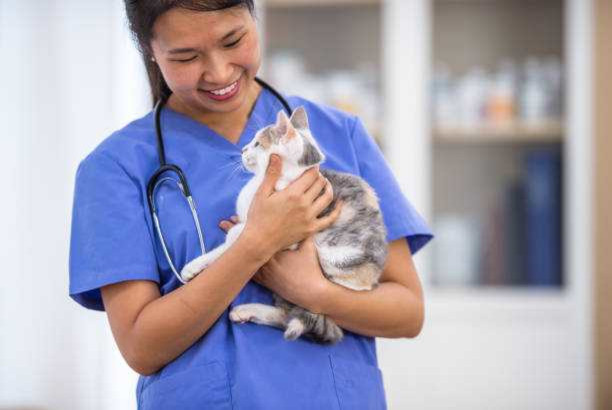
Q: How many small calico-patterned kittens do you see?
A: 1